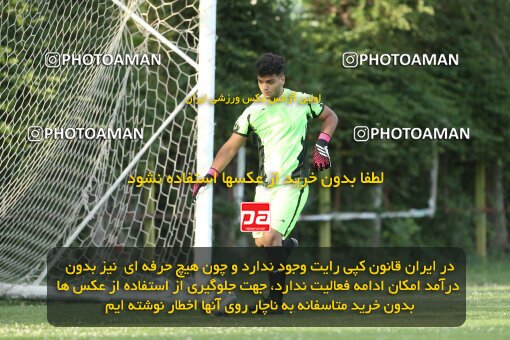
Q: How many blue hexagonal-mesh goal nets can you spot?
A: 0